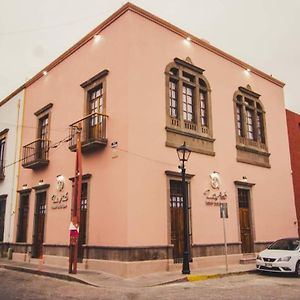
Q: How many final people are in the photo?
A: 0